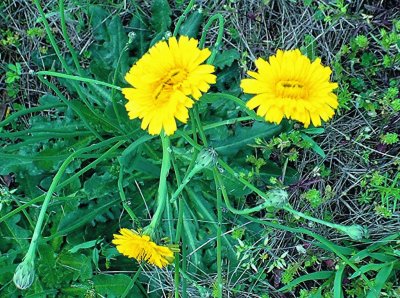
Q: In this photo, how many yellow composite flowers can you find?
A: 3